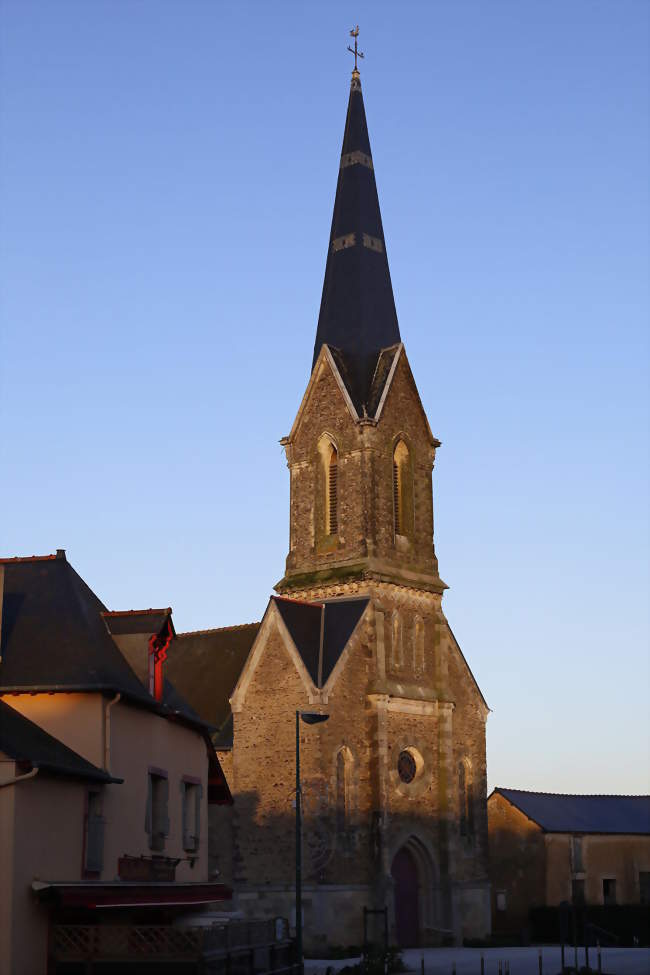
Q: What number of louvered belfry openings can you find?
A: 2